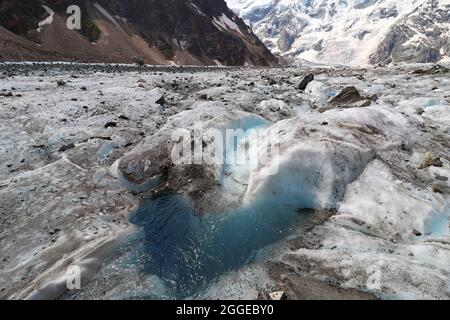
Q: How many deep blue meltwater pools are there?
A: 1